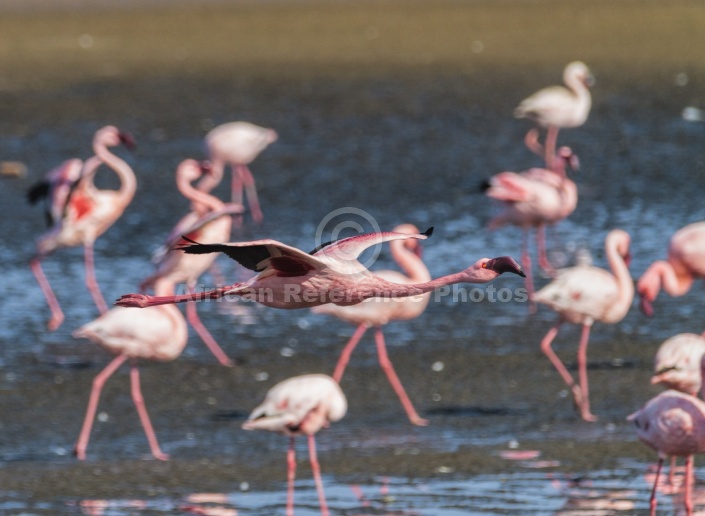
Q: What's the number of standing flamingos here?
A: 12